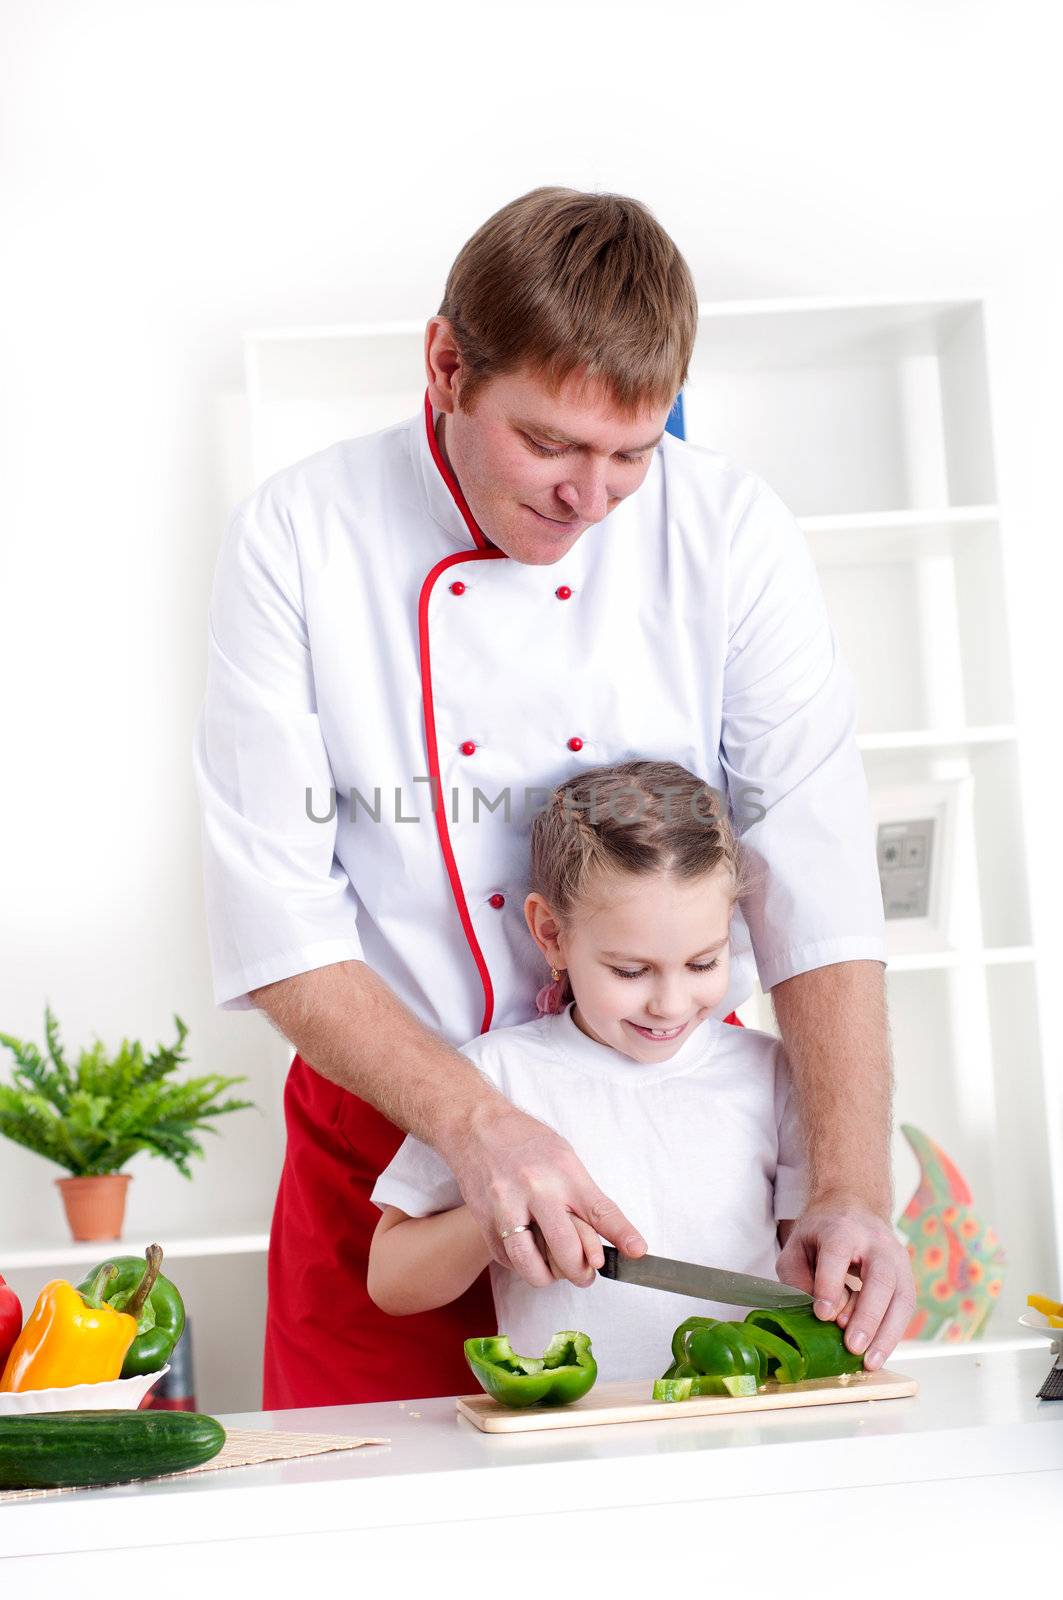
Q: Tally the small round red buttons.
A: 5